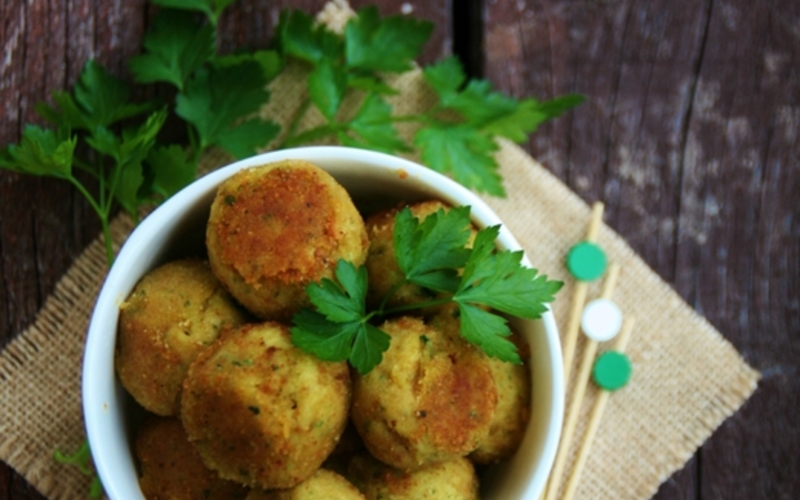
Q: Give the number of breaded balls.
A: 9